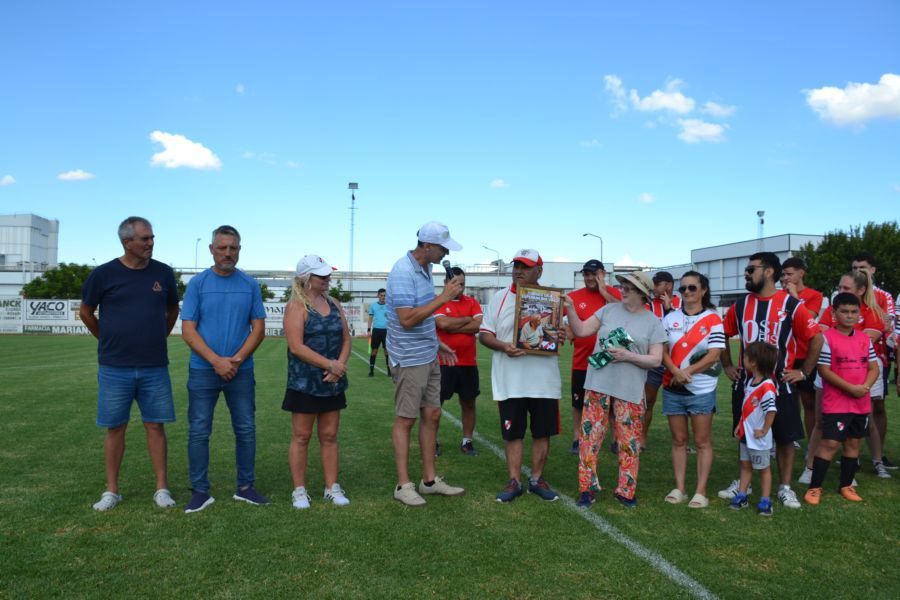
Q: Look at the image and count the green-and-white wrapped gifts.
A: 1